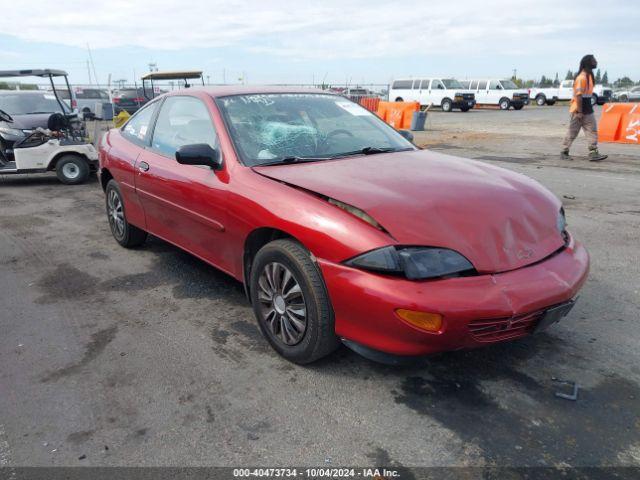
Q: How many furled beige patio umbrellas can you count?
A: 0